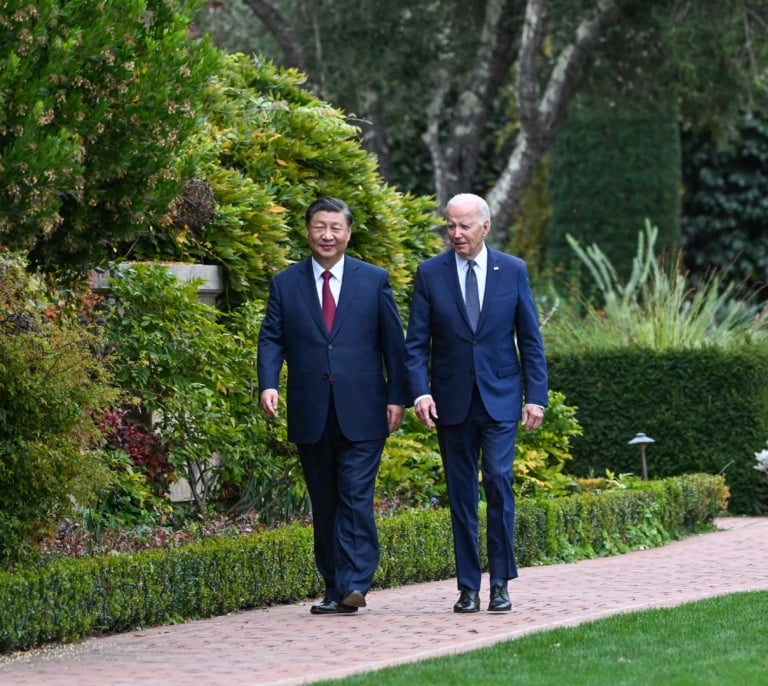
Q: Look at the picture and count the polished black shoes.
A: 4